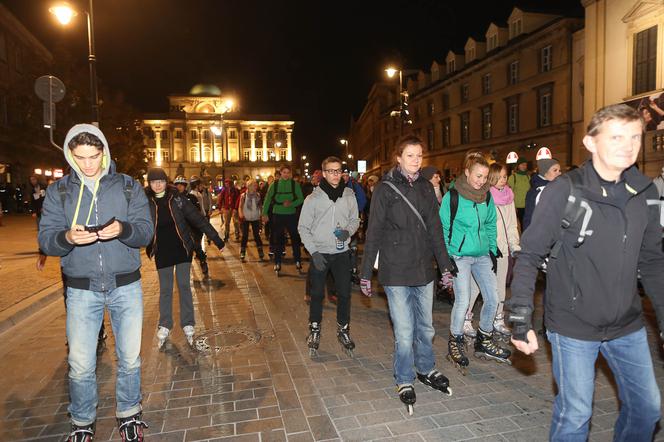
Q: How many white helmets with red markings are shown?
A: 2